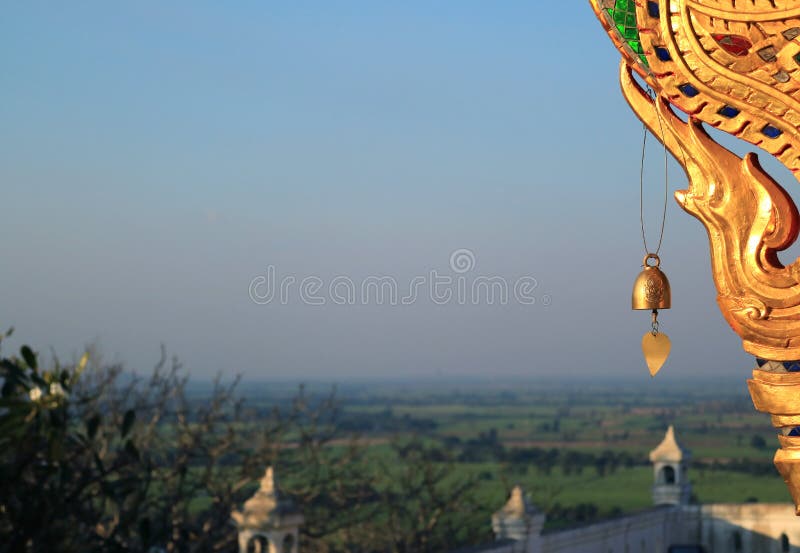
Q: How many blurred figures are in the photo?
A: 3